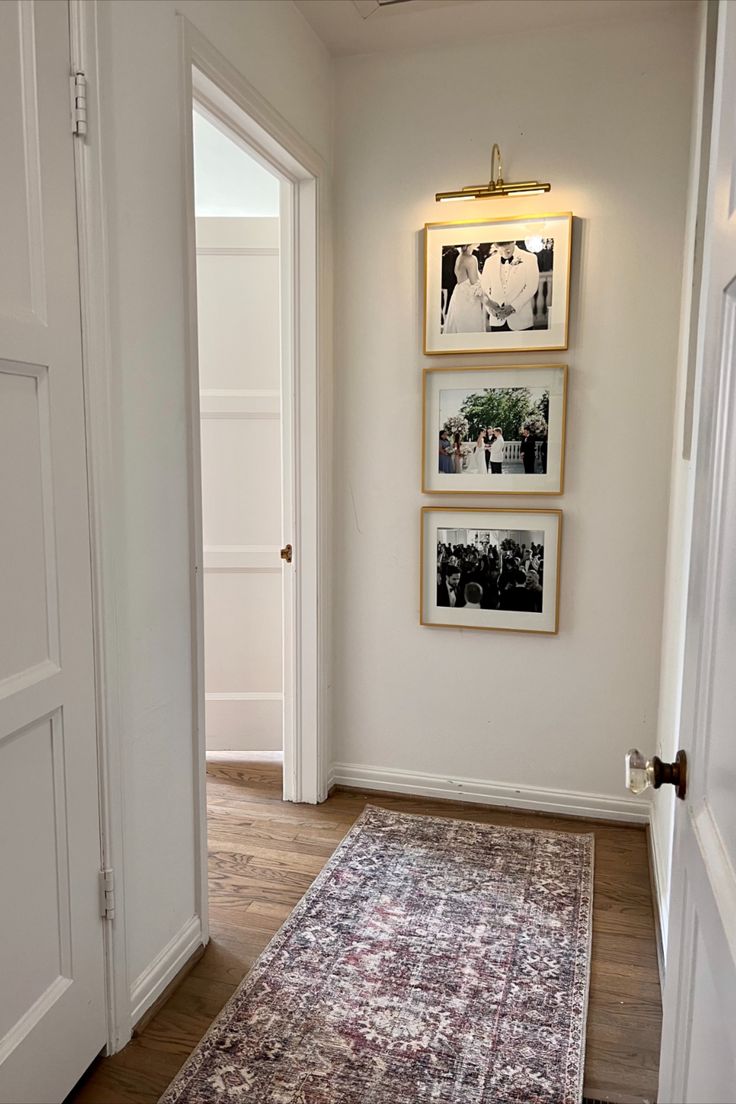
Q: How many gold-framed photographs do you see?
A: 3